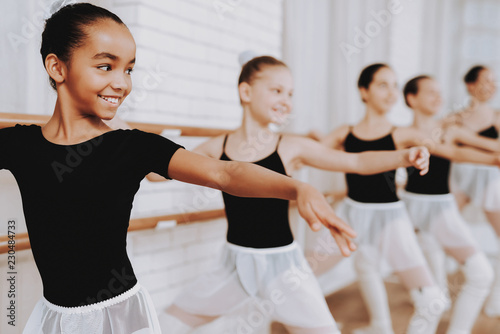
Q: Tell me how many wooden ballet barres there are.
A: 2